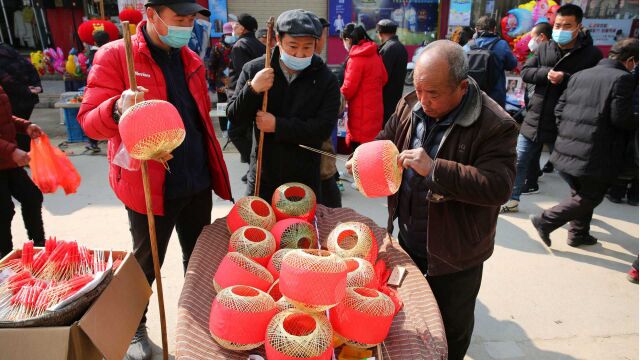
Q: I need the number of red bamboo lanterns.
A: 15